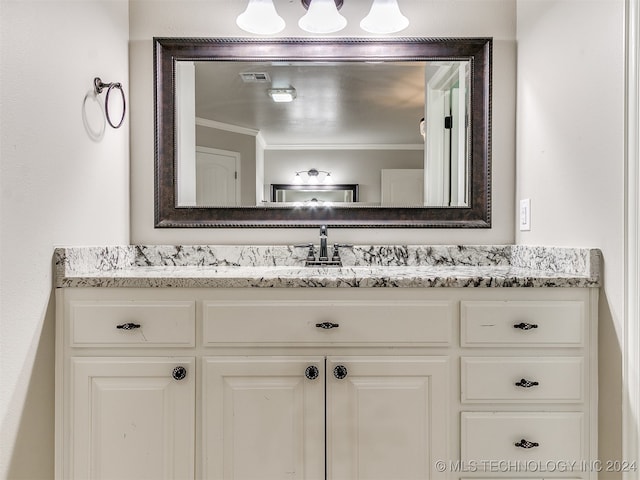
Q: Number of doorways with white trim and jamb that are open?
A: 1